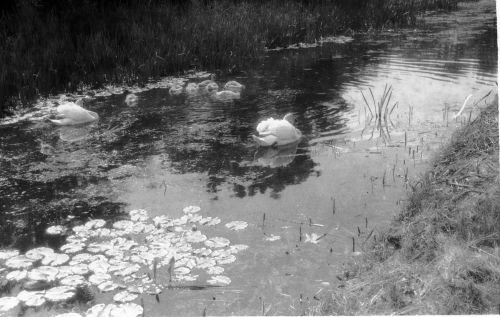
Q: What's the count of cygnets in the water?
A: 7